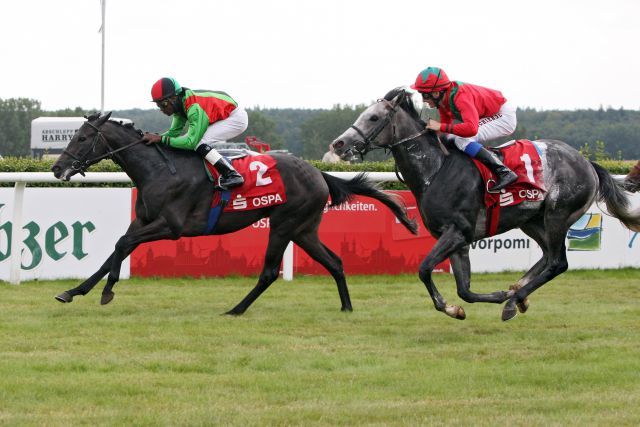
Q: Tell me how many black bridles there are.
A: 2